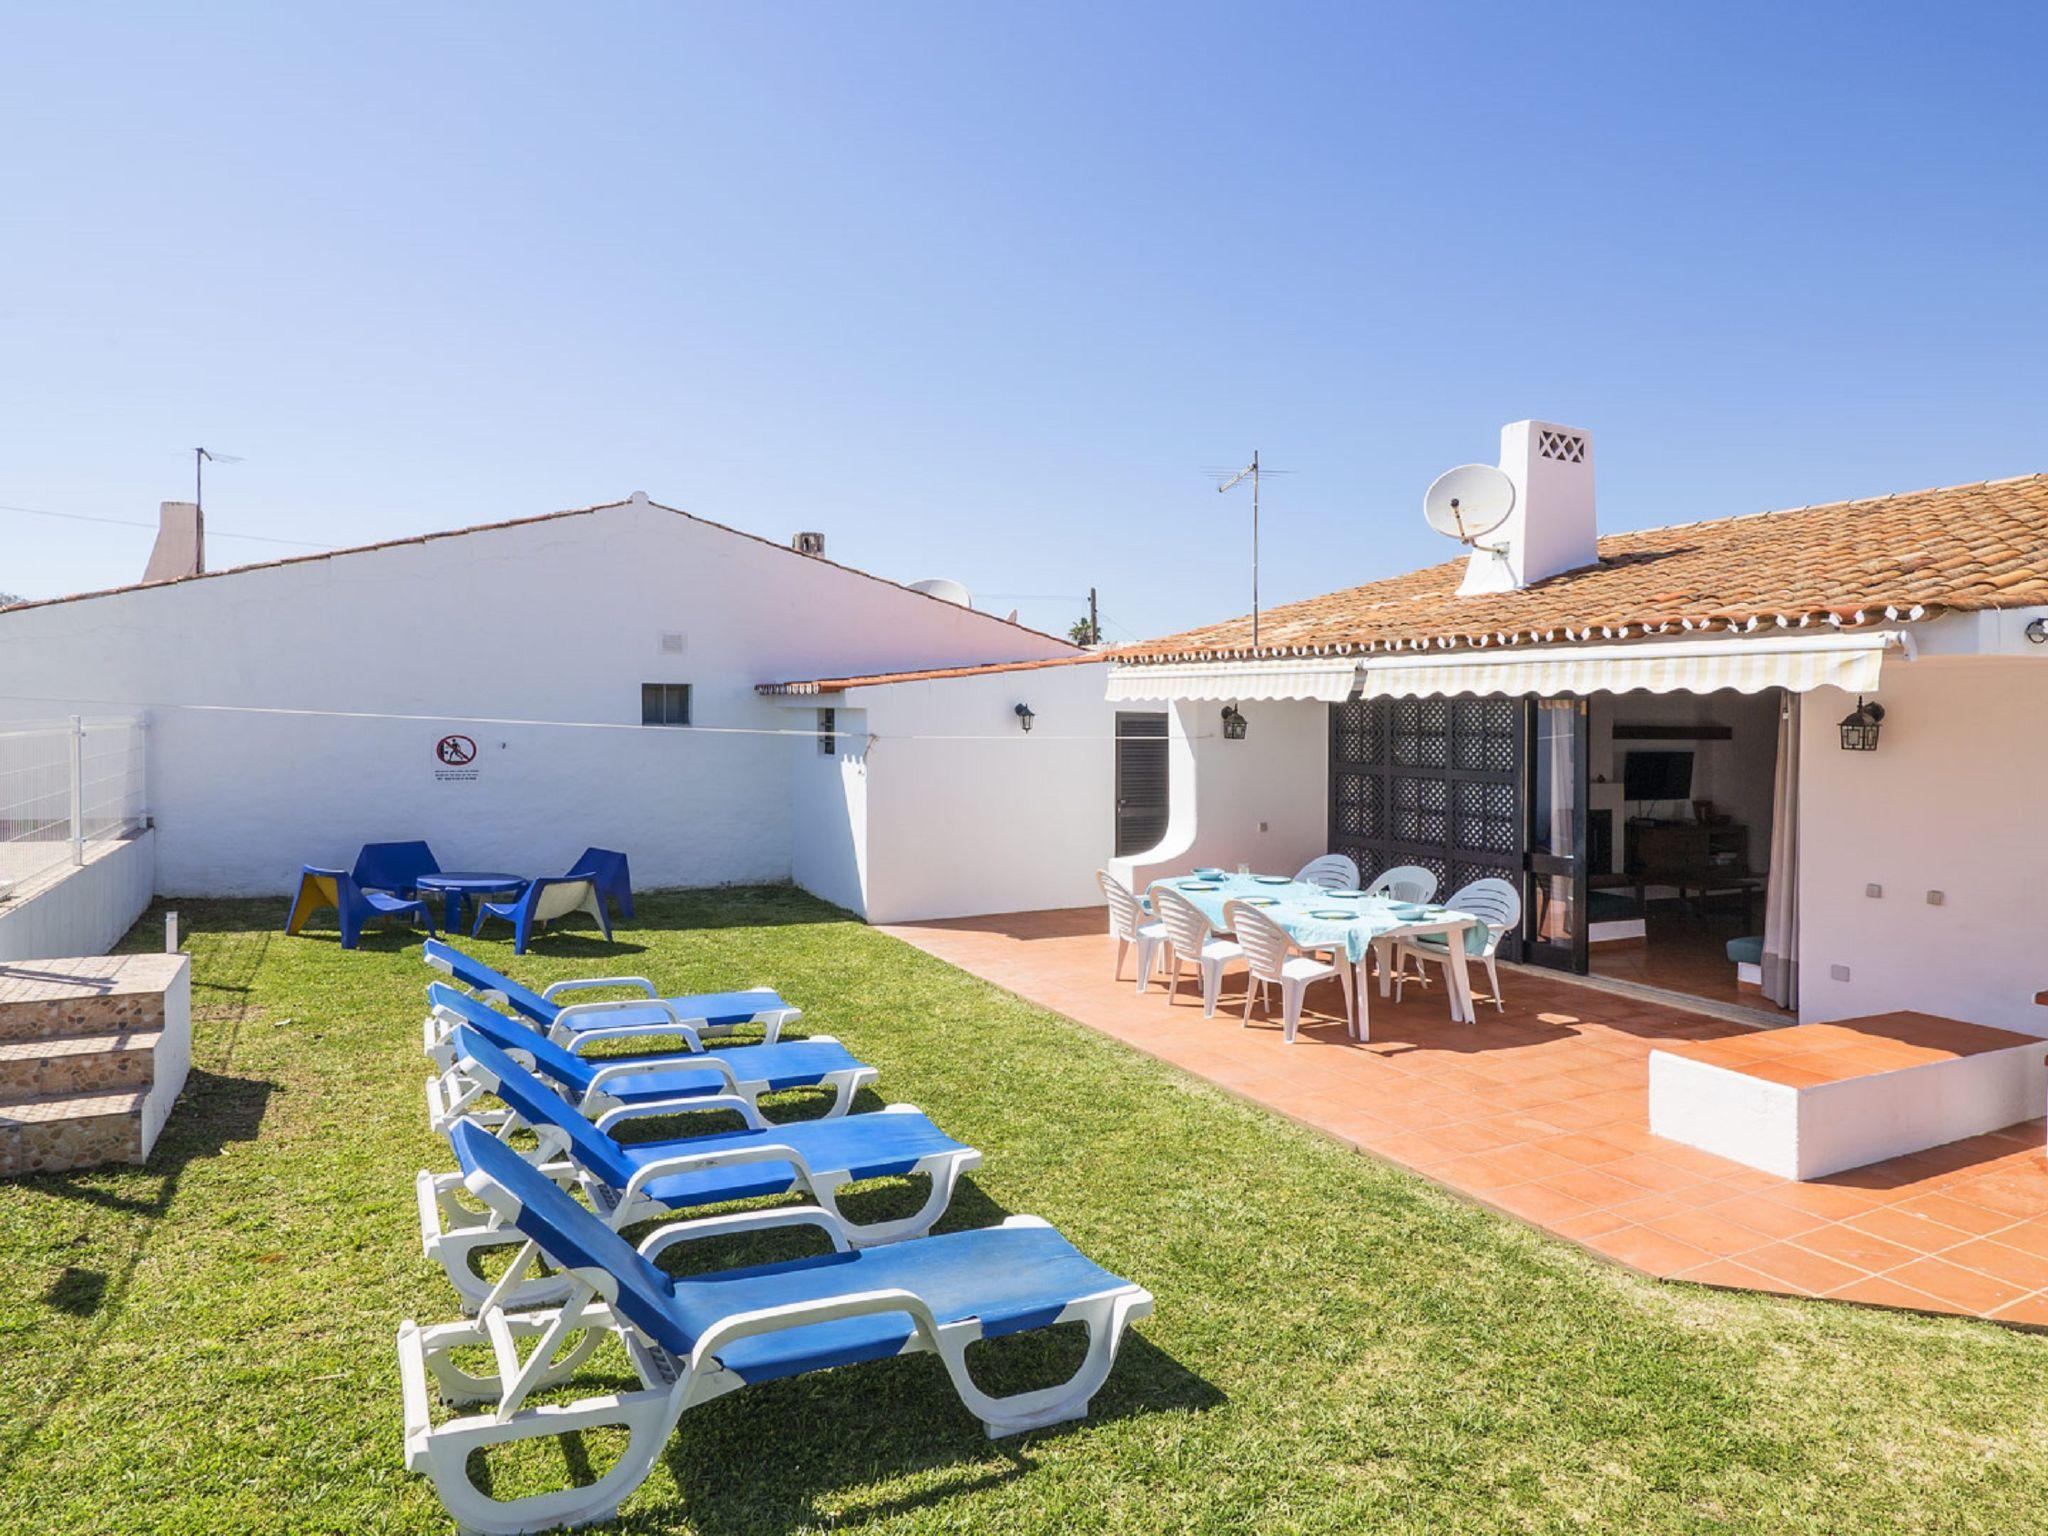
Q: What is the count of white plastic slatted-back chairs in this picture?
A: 6